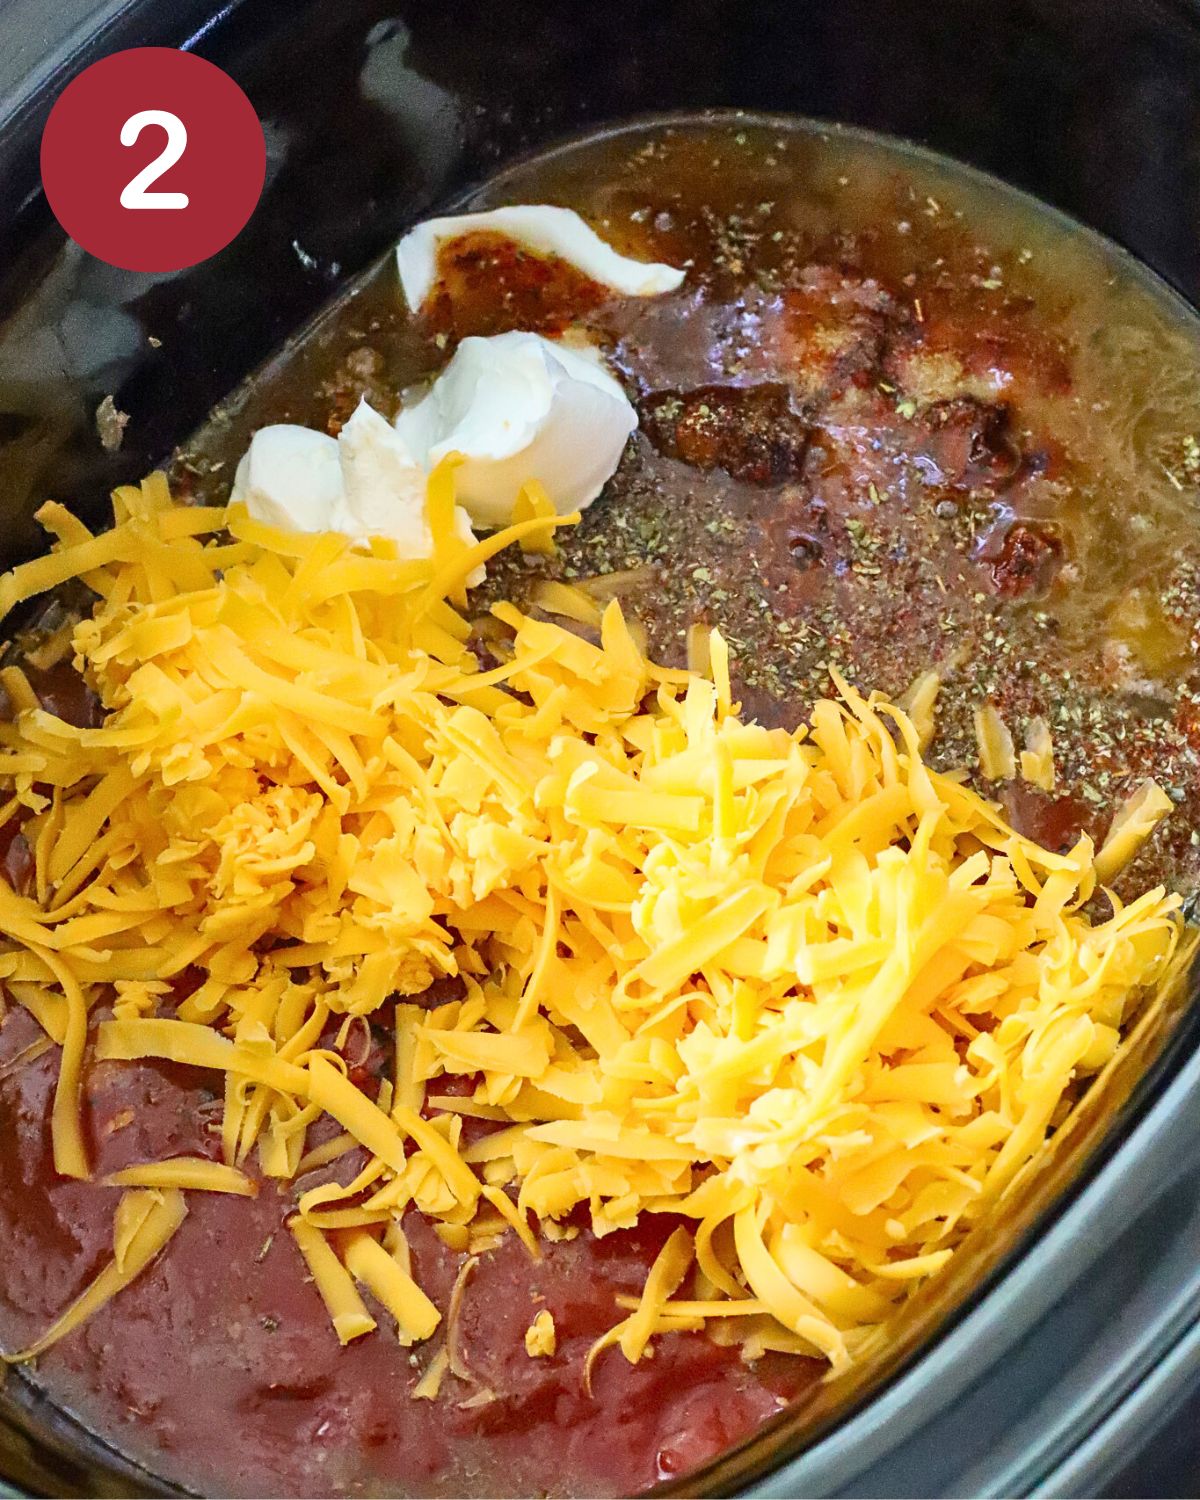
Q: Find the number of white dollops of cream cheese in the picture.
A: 3